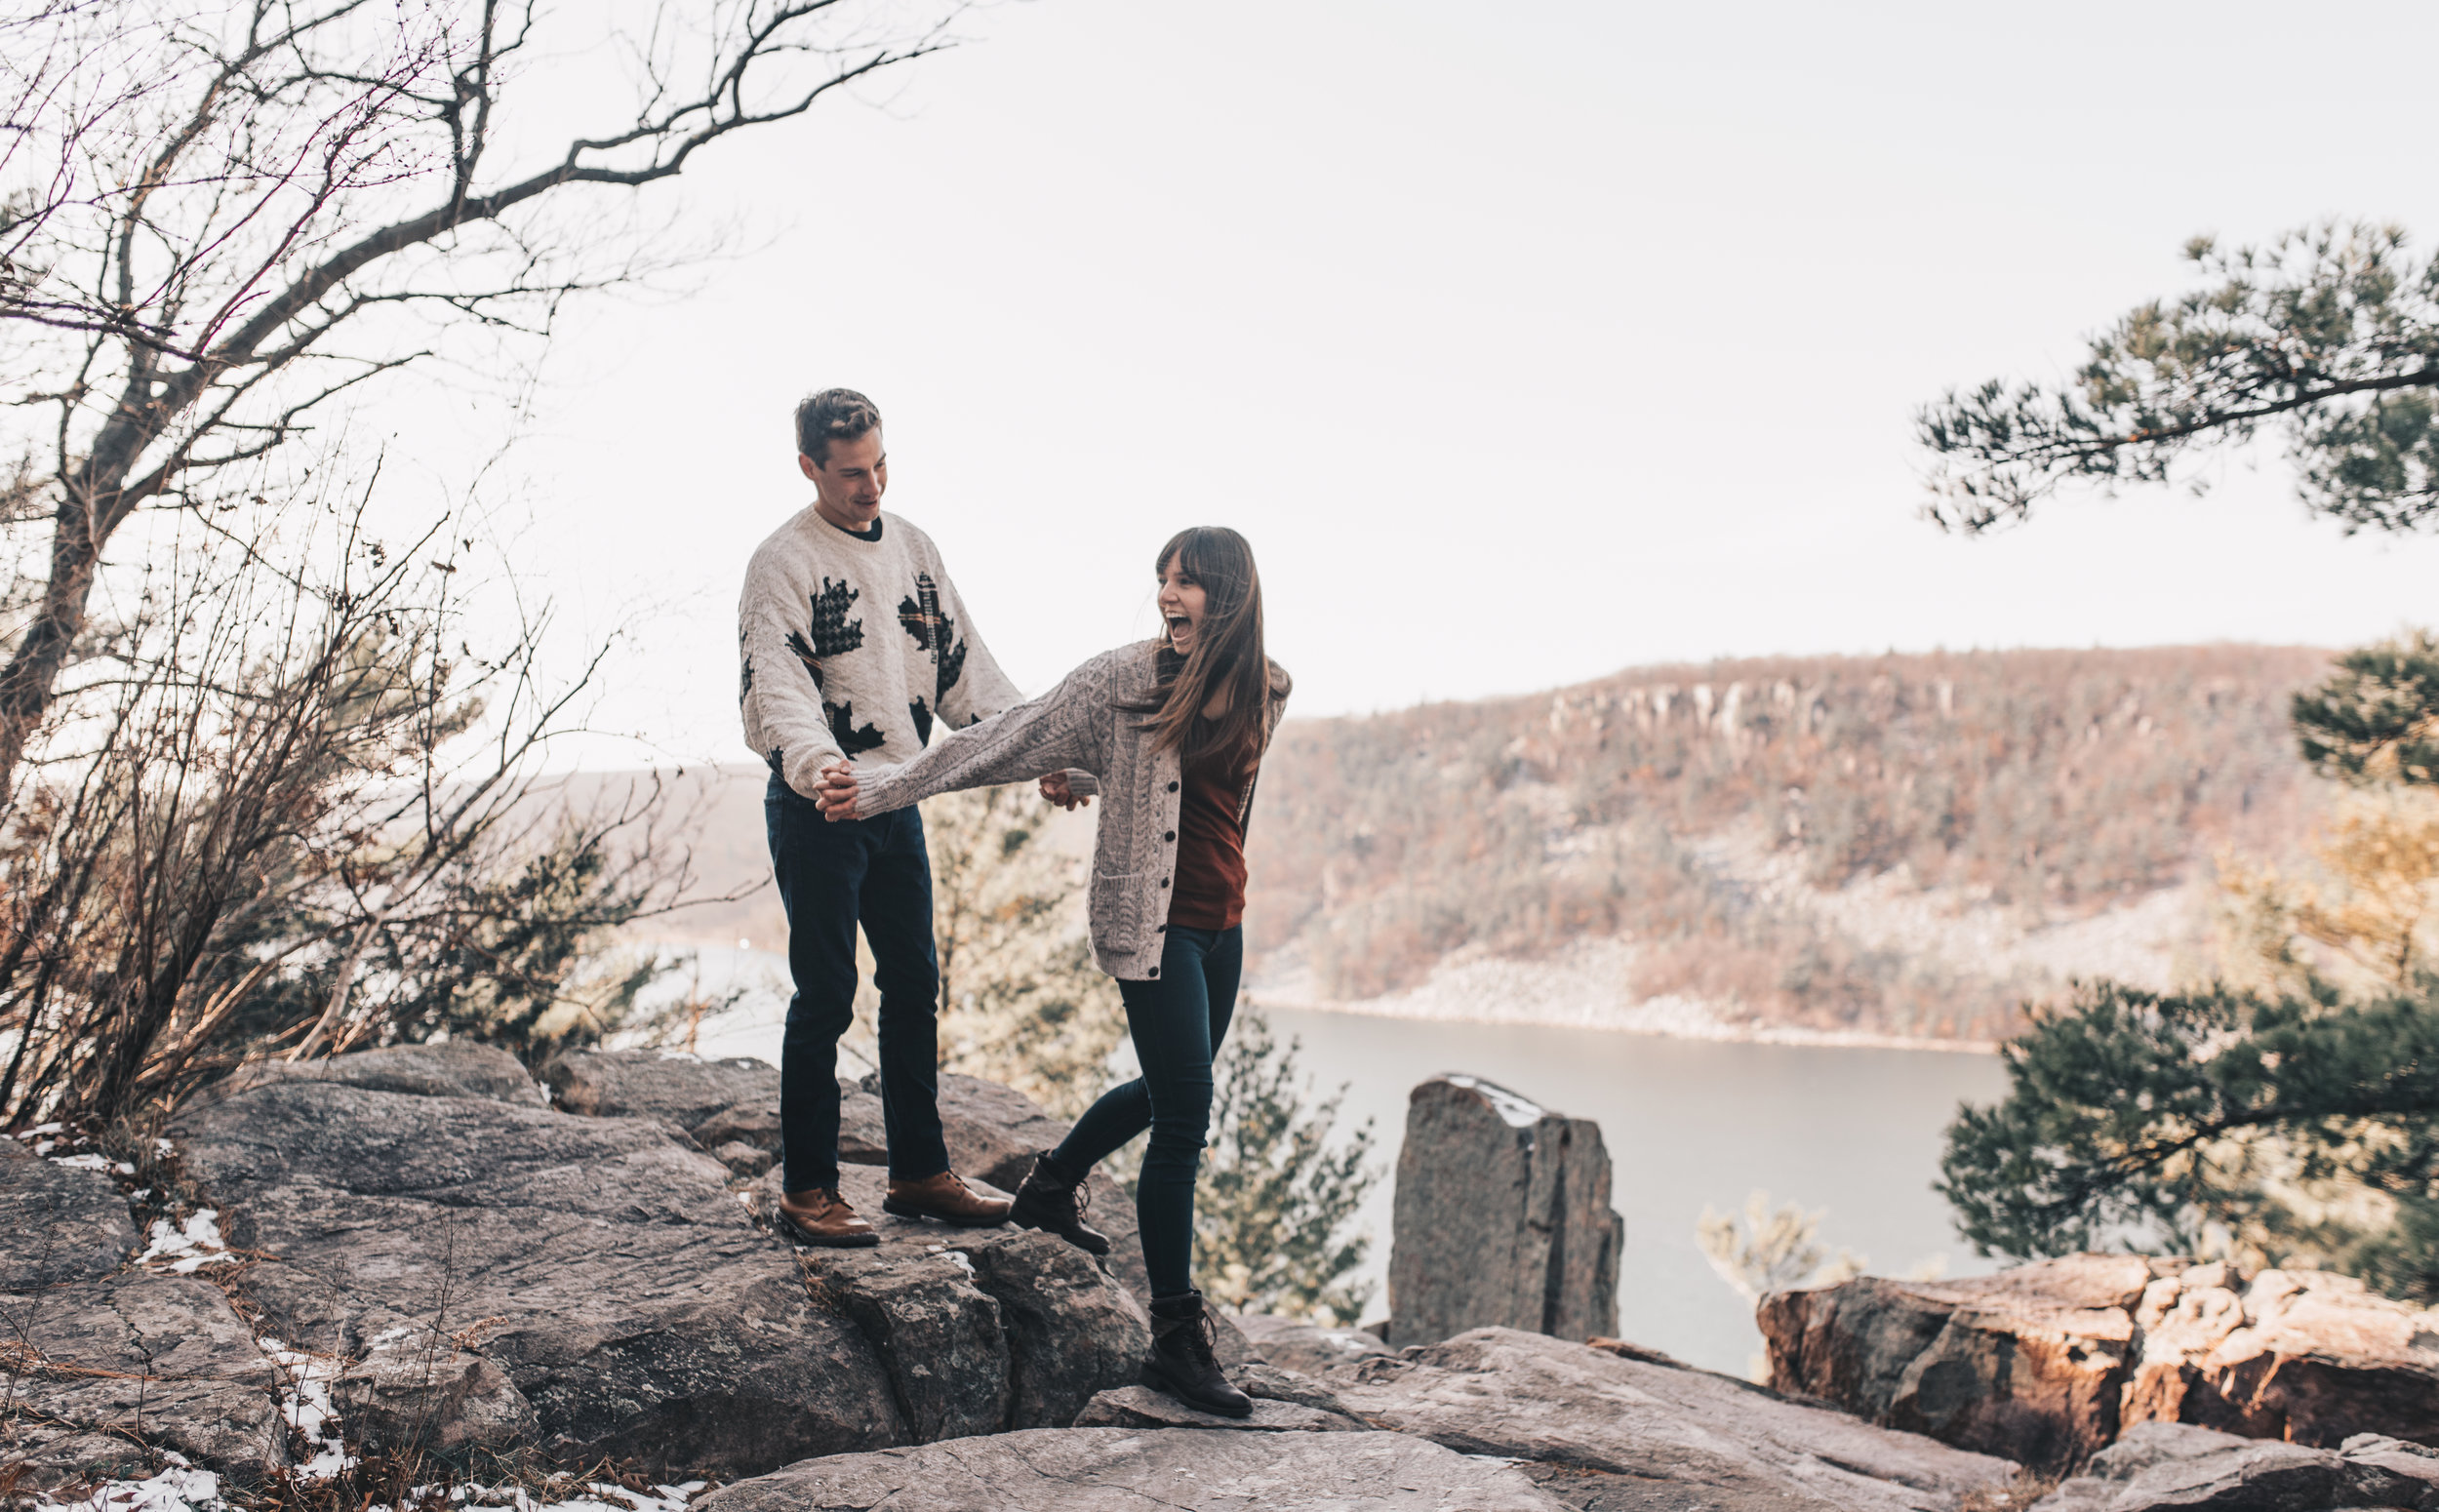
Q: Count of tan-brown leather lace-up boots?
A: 2